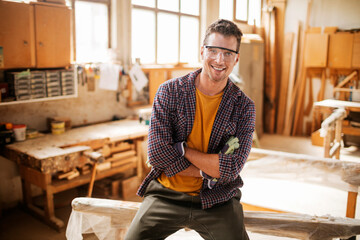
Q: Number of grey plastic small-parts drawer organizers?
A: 4